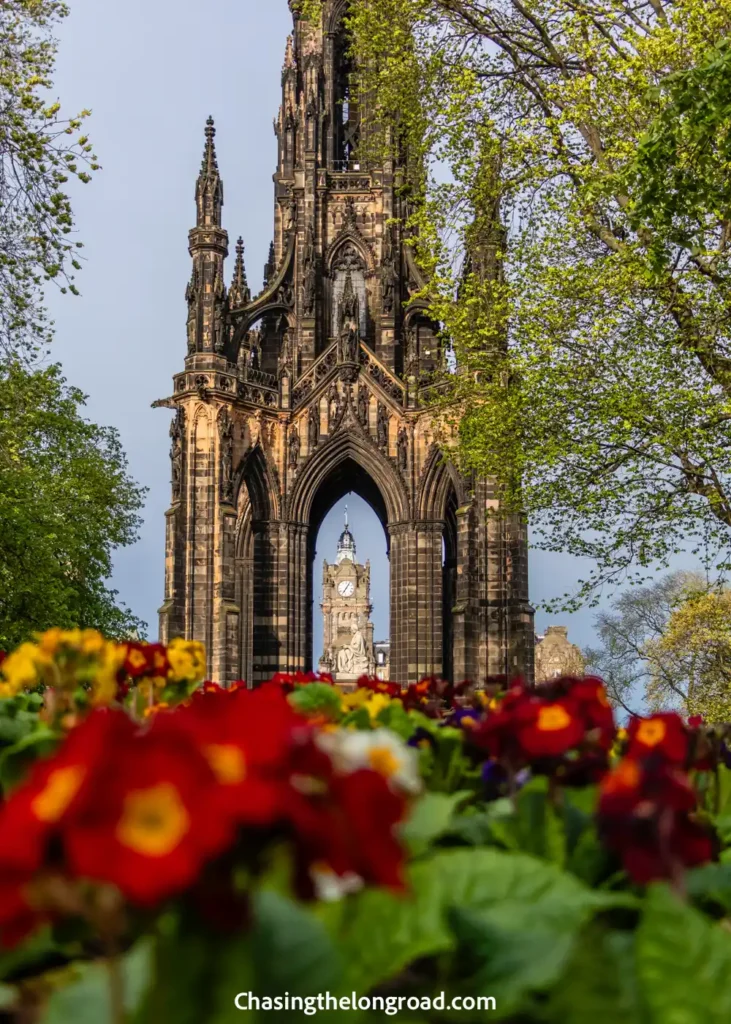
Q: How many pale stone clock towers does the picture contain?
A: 1